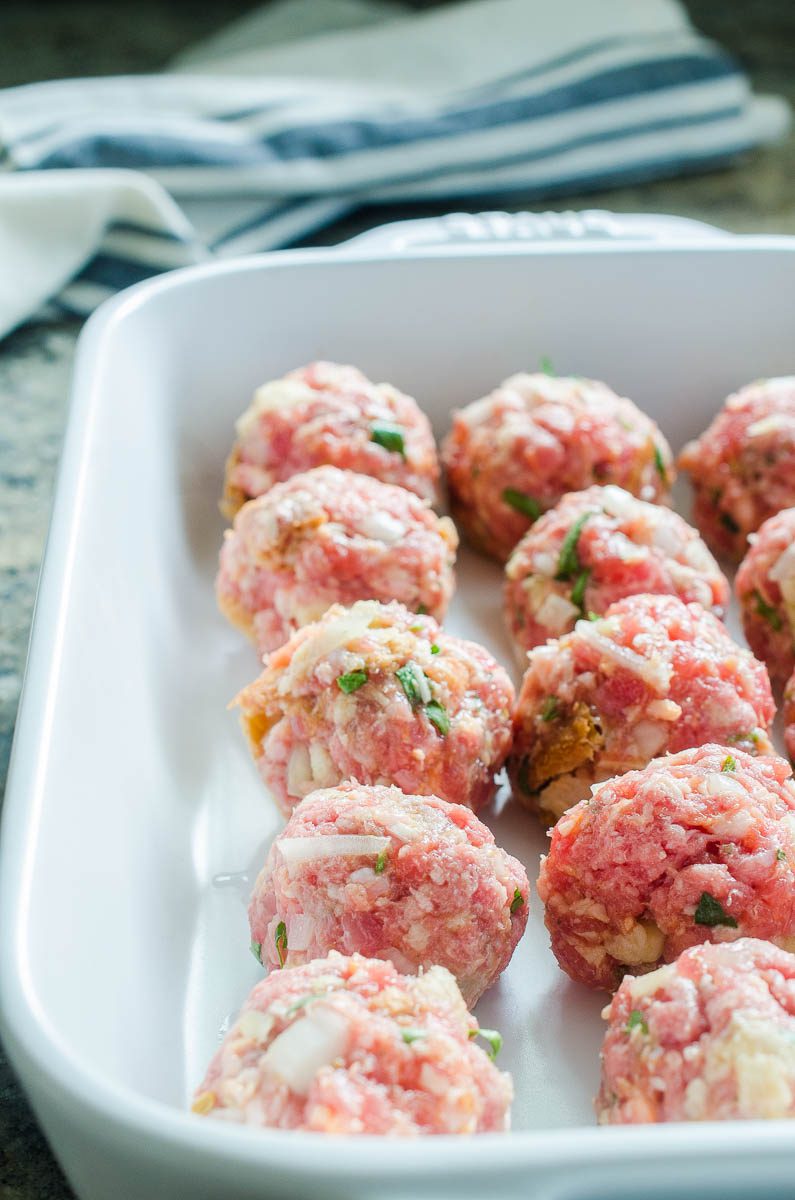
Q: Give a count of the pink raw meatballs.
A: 13